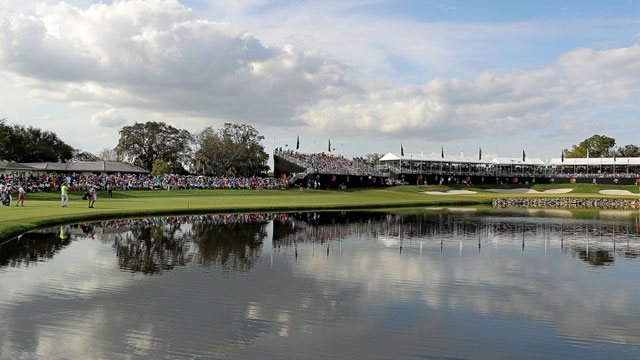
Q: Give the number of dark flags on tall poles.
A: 8